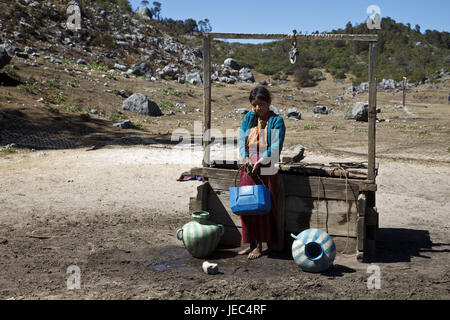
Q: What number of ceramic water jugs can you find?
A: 2